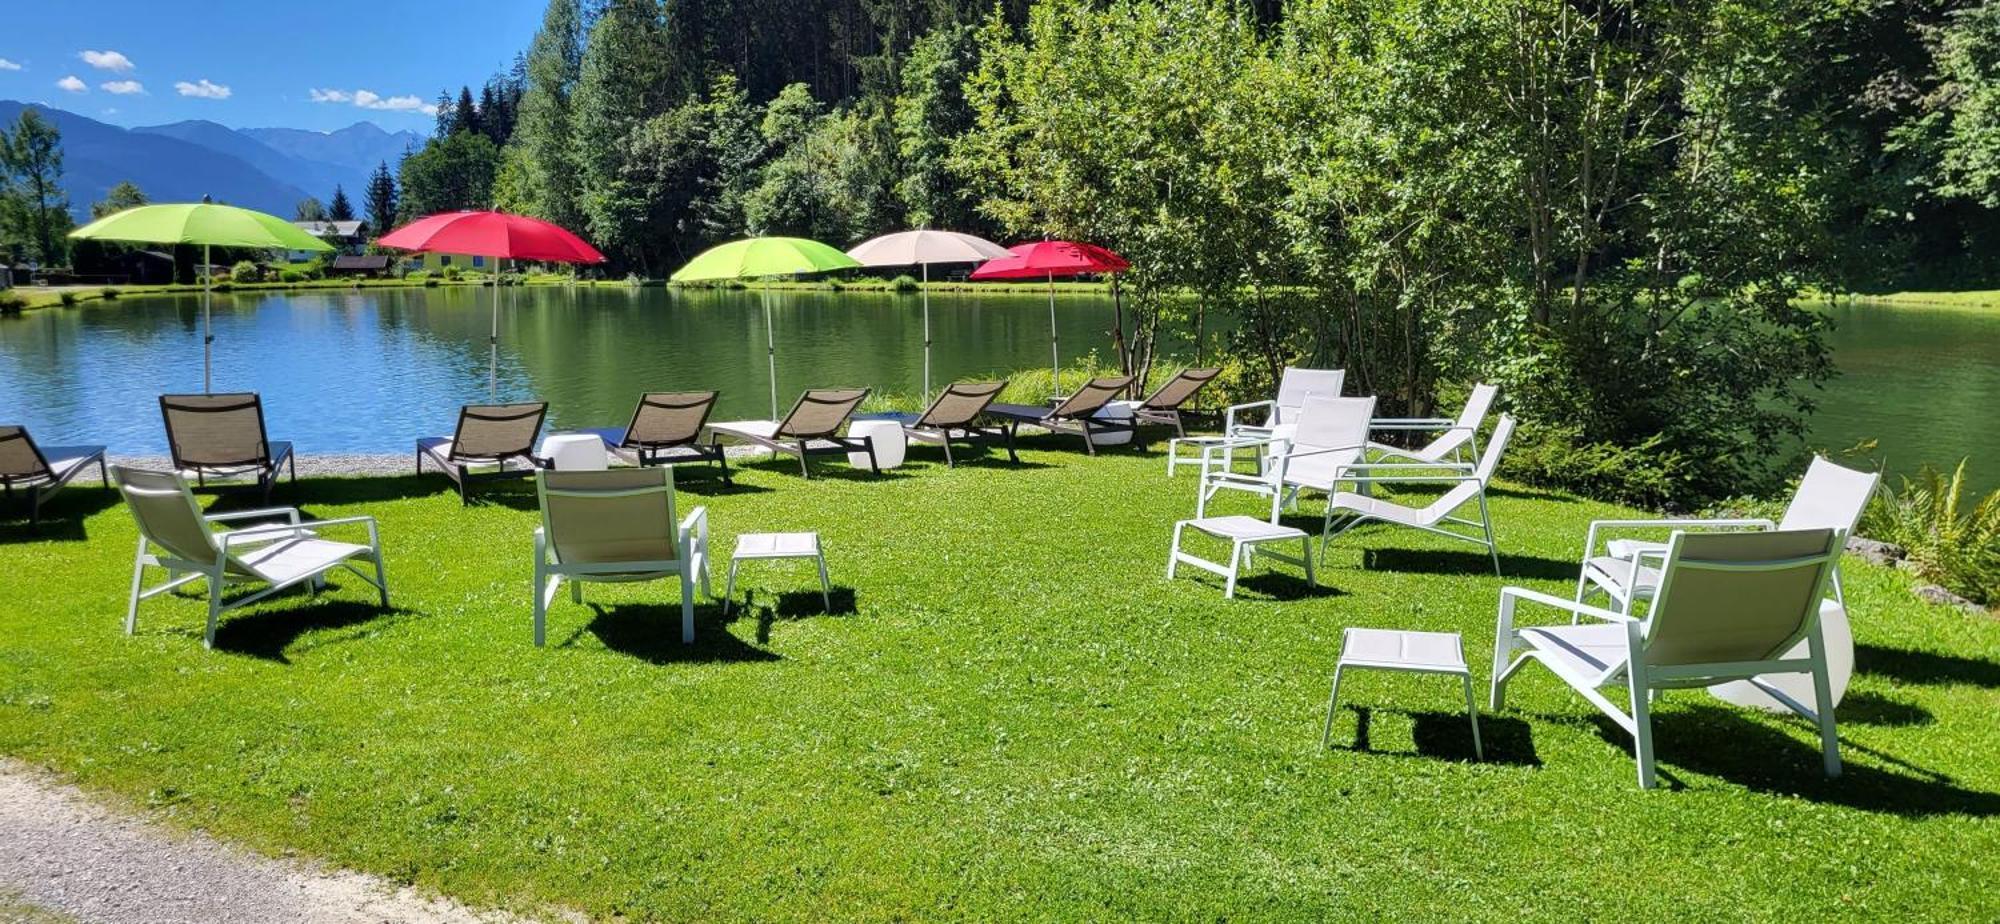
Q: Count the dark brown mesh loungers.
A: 8